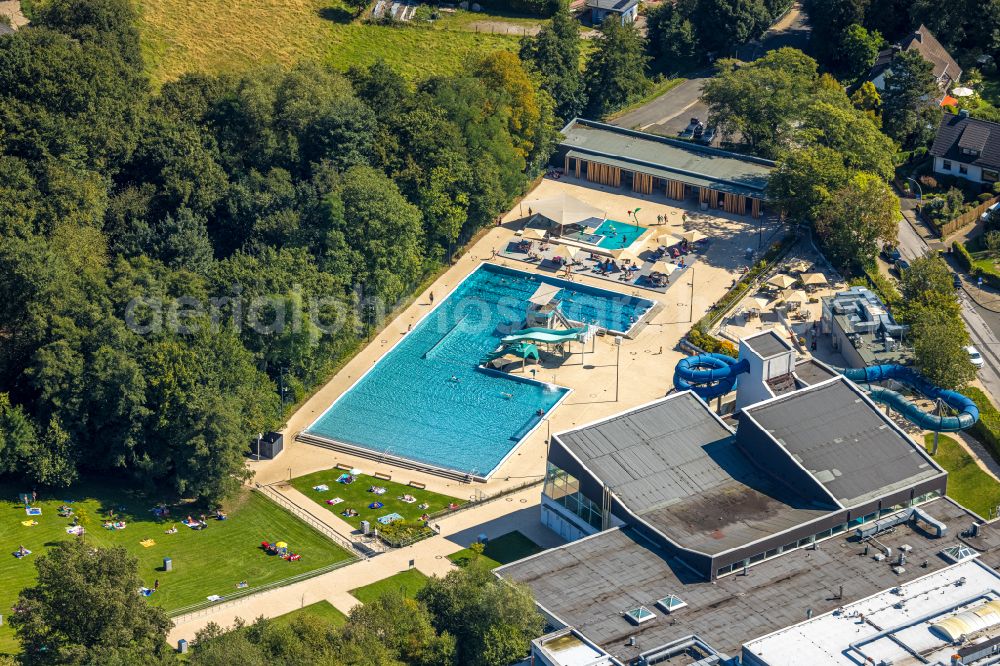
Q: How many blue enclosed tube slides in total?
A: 2